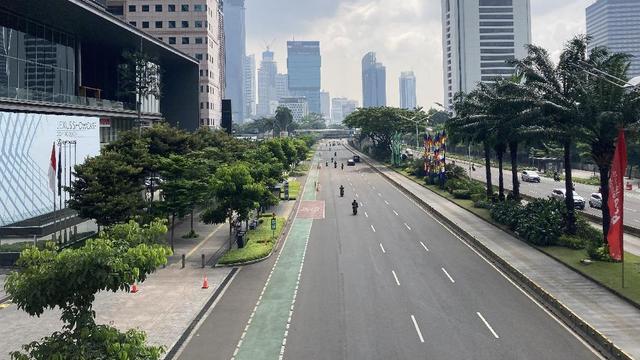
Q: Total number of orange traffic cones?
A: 2